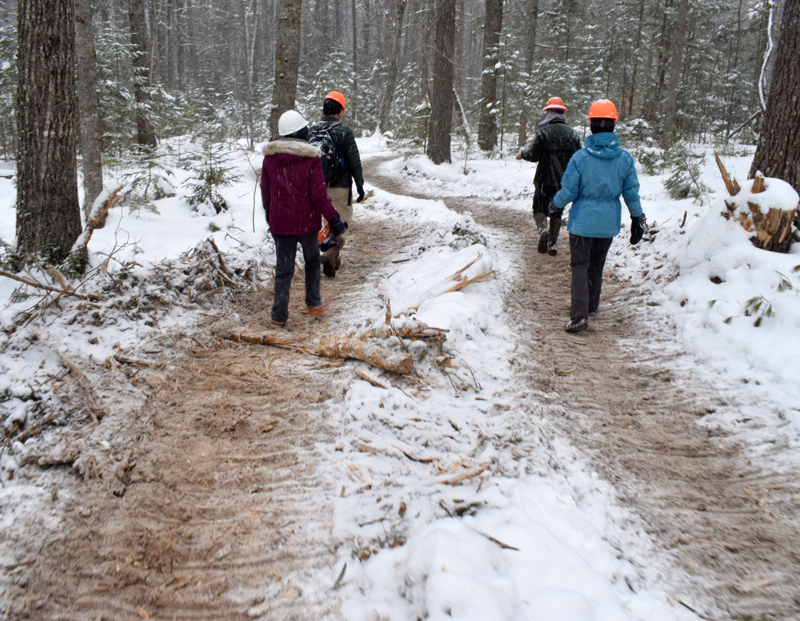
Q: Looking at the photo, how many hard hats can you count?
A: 4